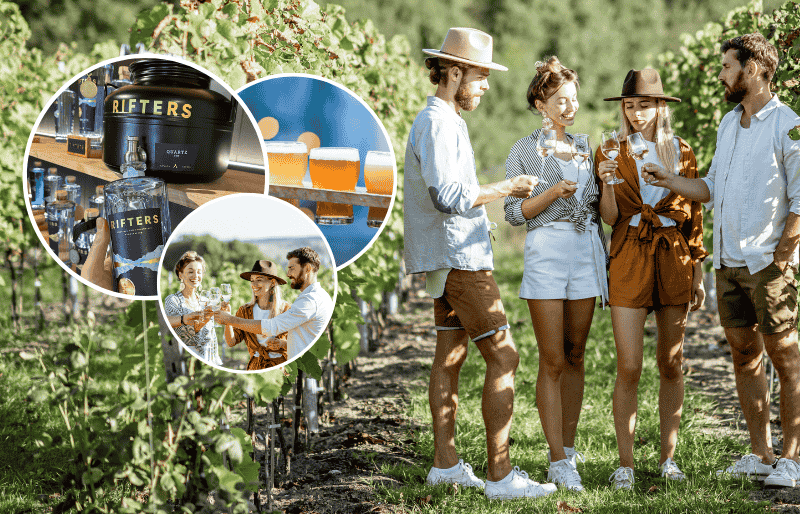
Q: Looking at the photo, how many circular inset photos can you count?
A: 3